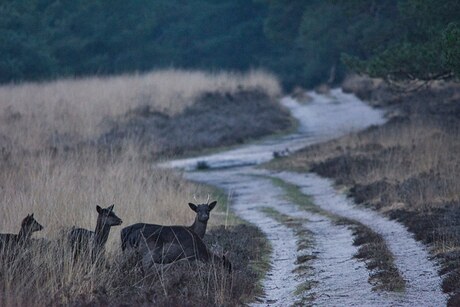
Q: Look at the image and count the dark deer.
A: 4